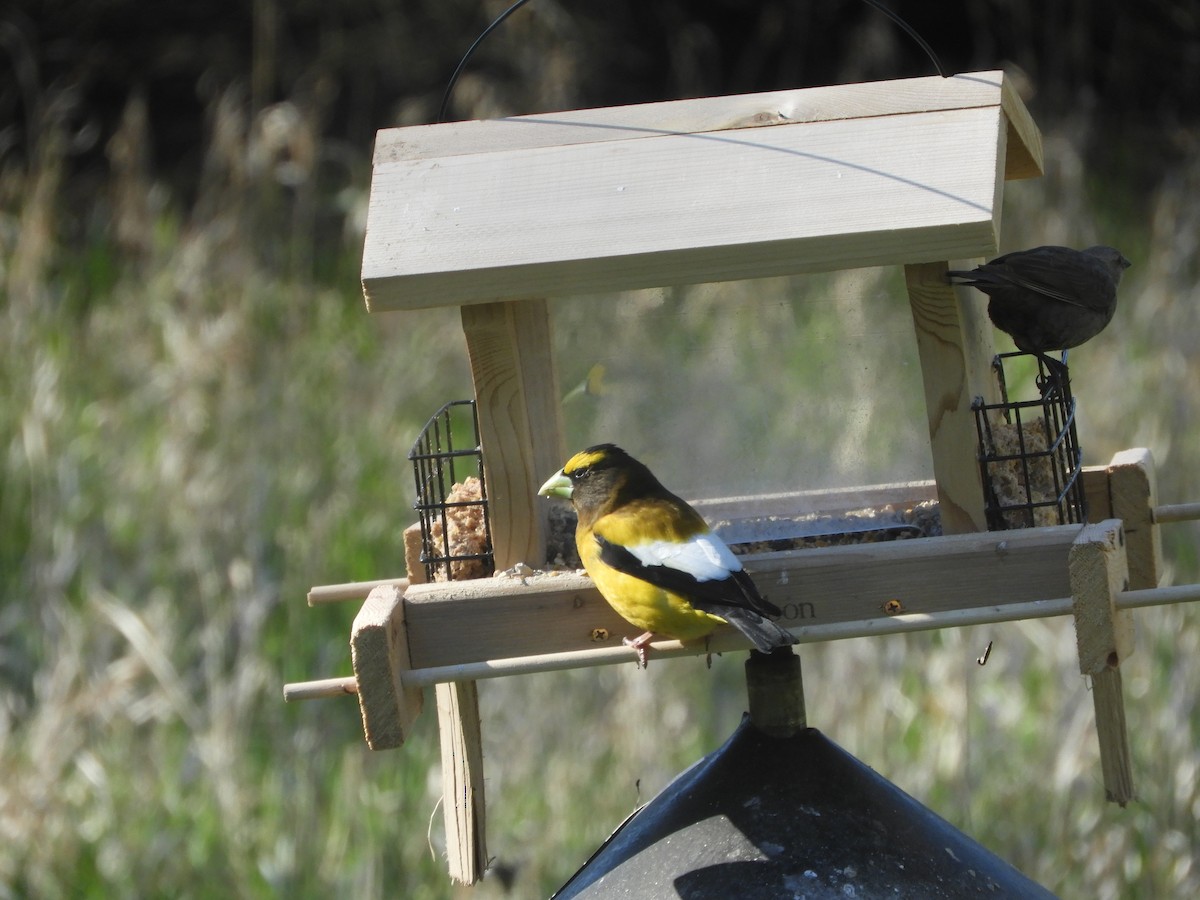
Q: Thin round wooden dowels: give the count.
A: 2